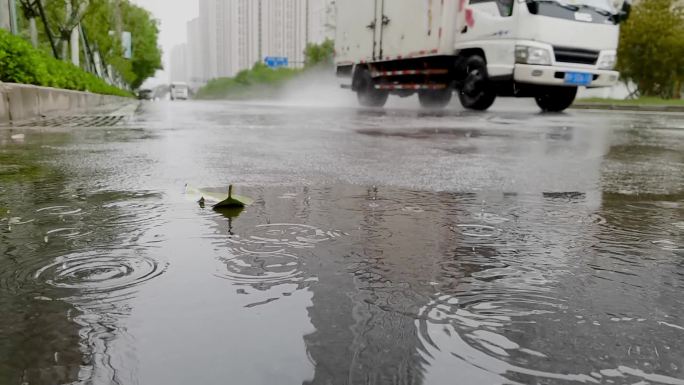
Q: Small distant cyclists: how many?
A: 0